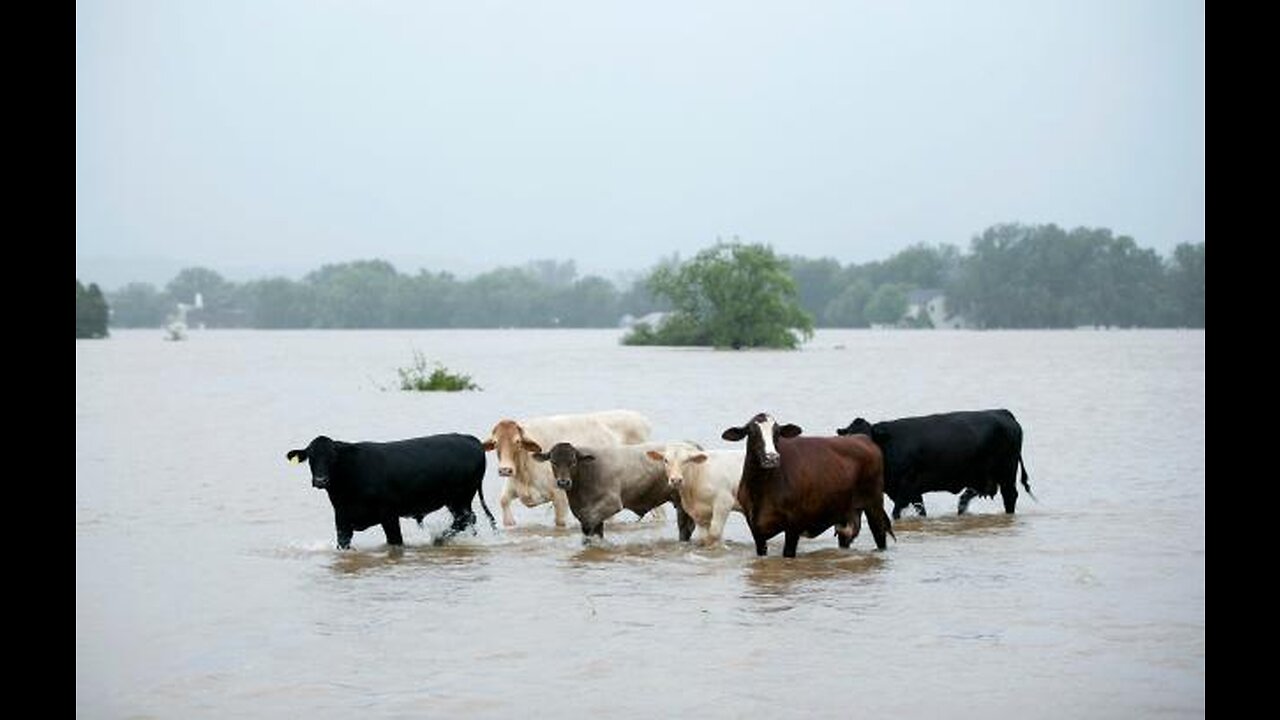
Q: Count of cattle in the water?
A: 6